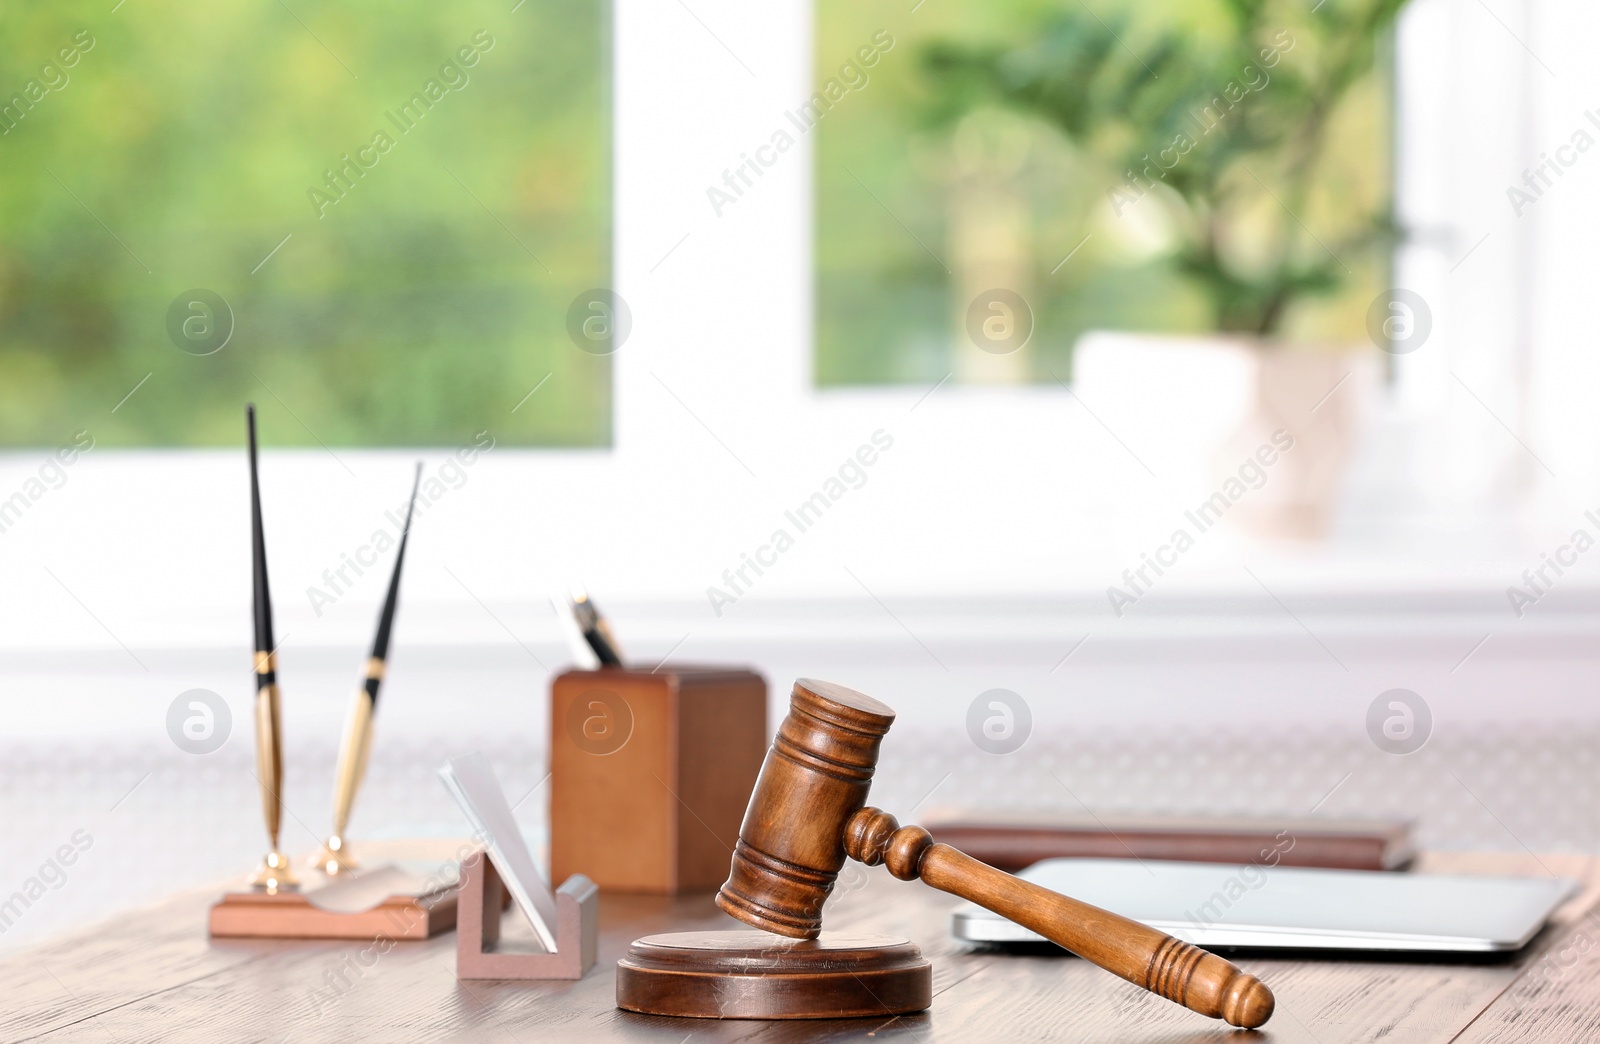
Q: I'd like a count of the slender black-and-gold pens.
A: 2